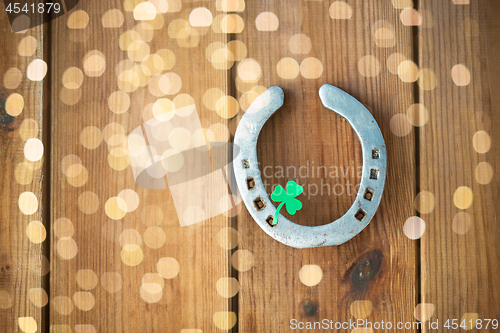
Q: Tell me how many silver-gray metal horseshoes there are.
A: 1